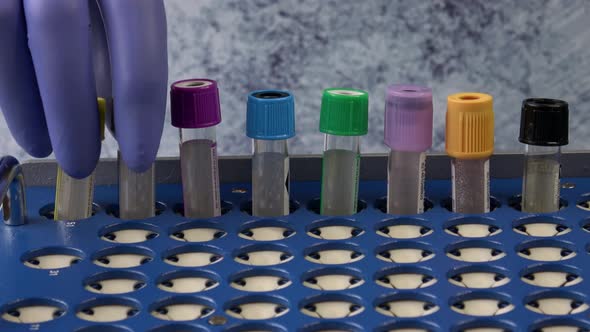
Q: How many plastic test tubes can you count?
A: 8